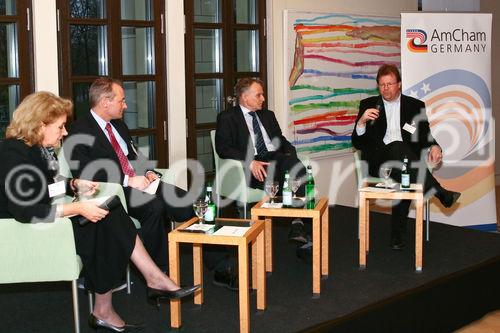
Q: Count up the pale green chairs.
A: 4